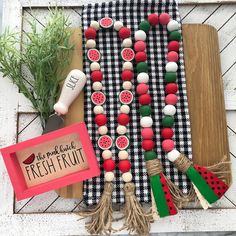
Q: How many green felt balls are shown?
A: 7